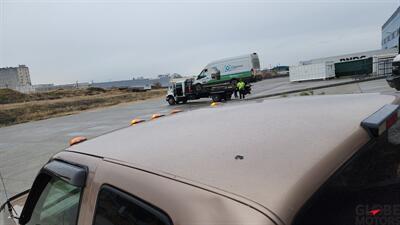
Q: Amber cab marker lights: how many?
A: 5